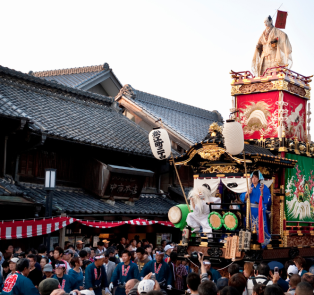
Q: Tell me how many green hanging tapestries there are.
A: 1